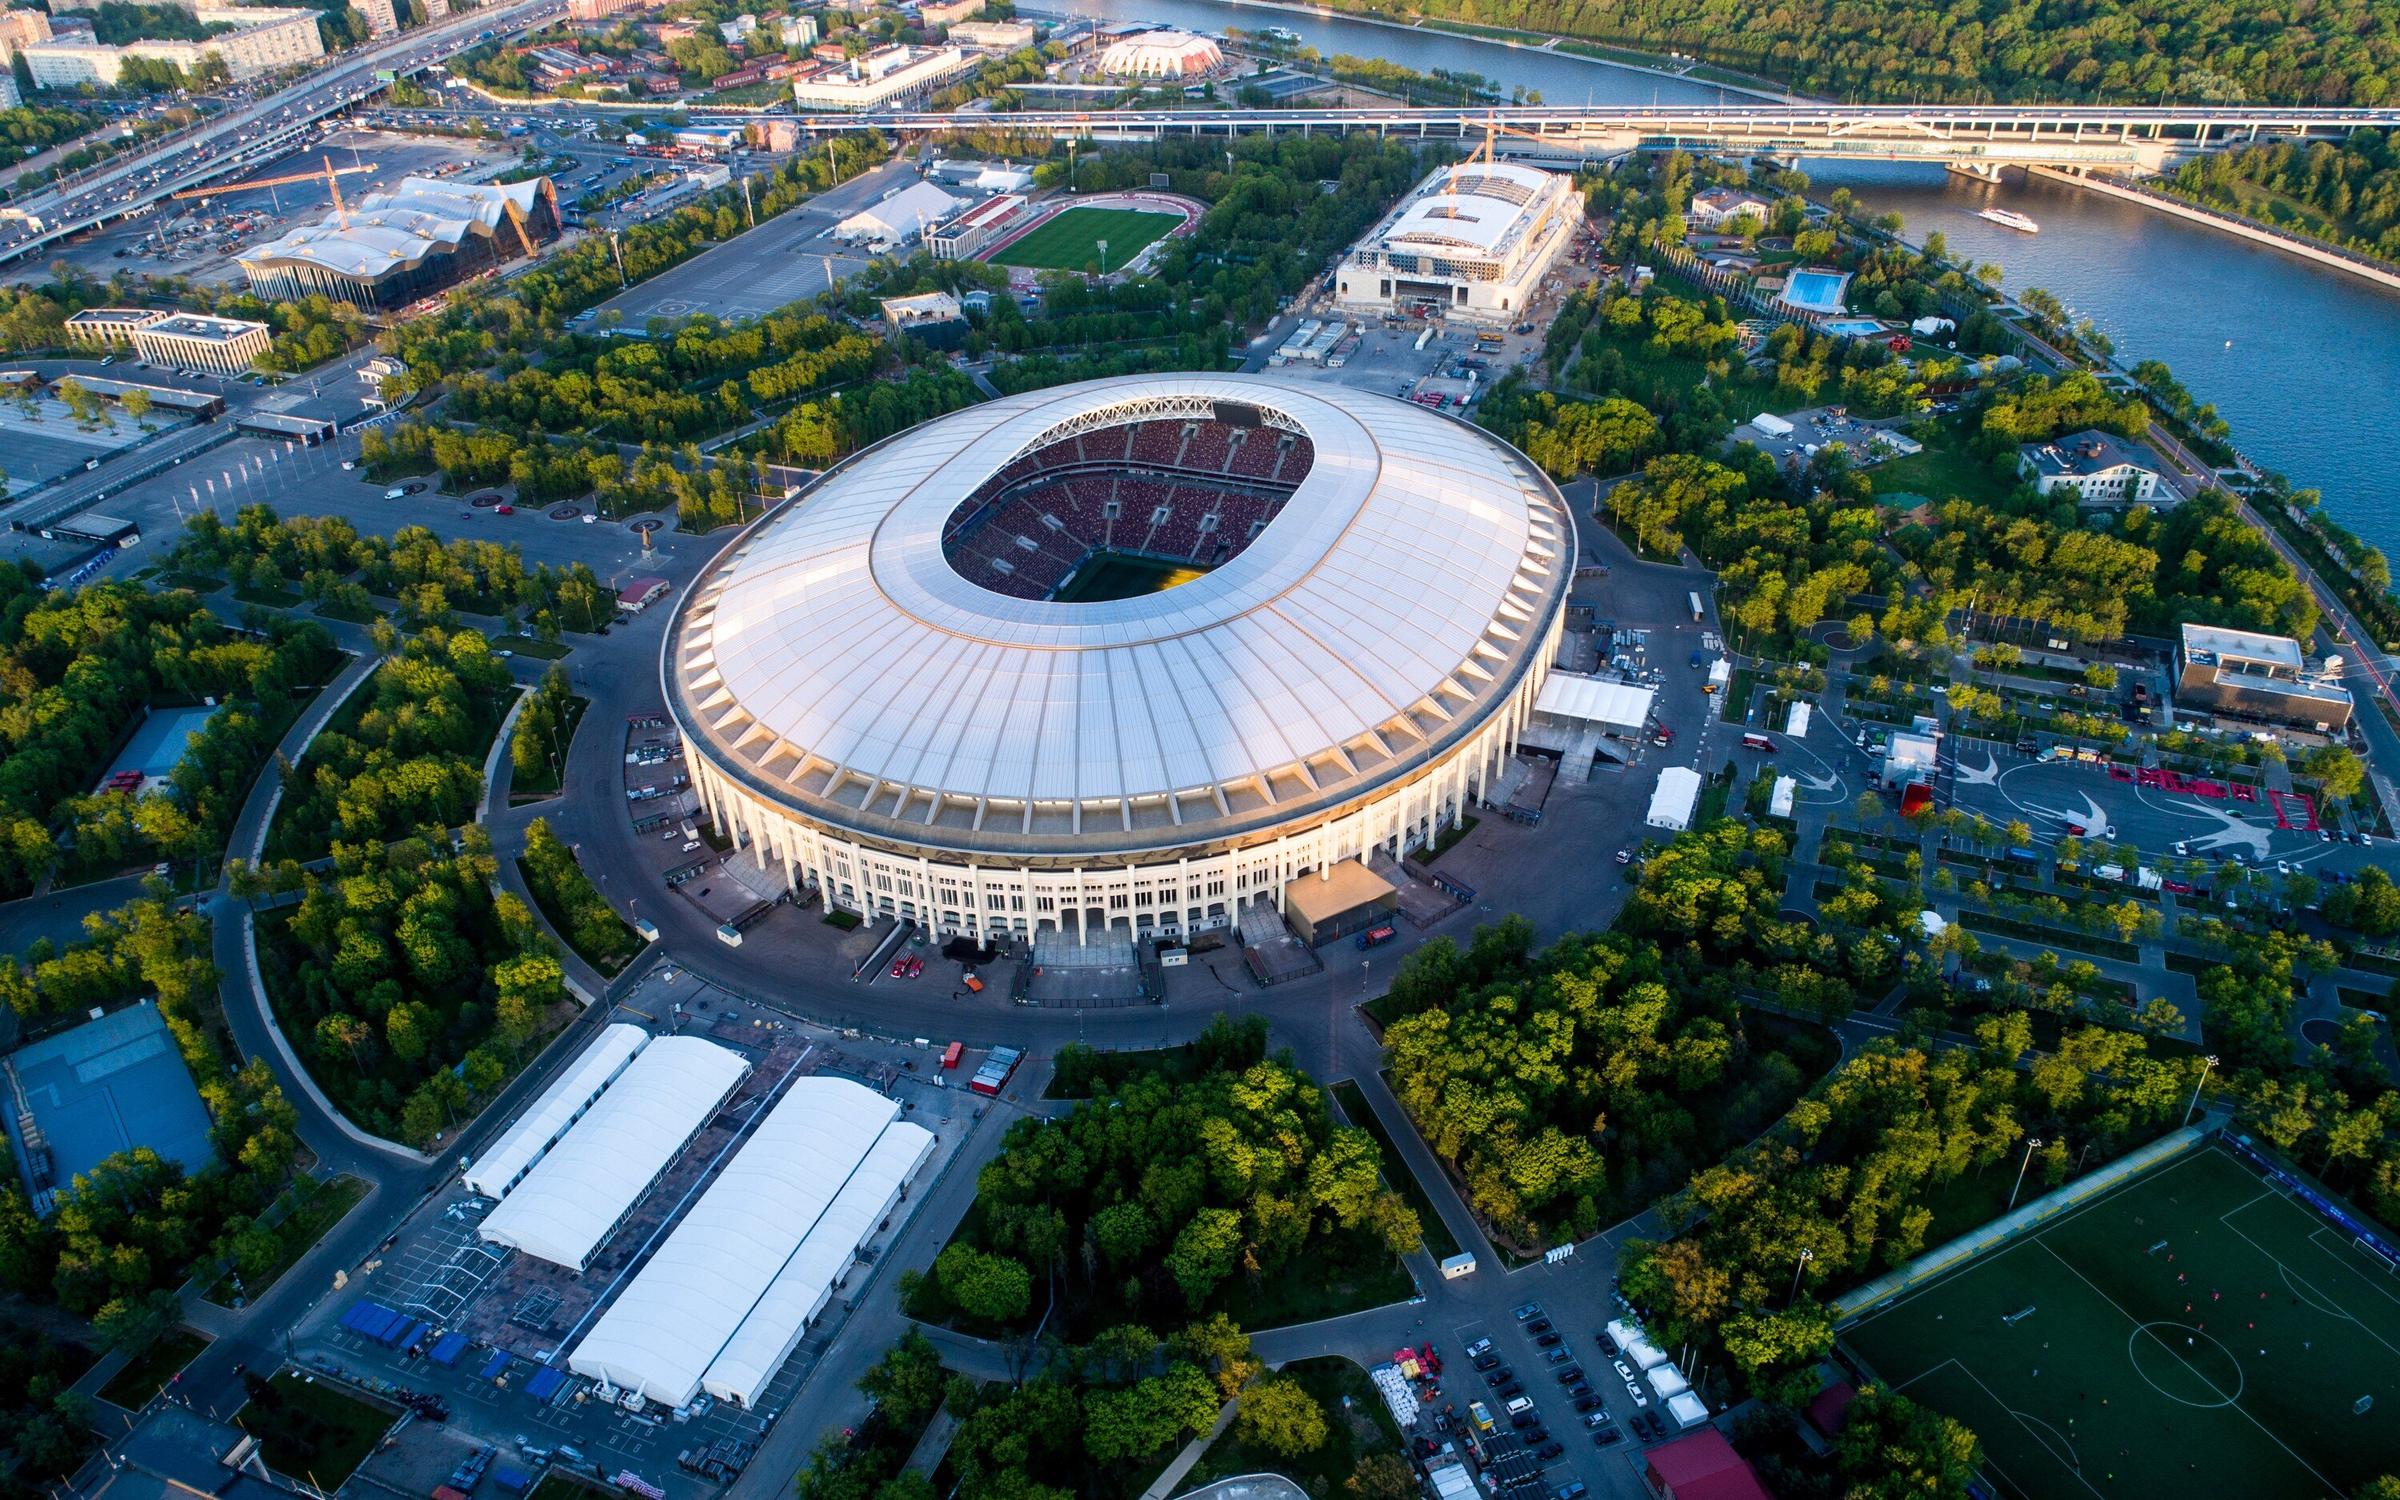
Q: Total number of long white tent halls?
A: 4